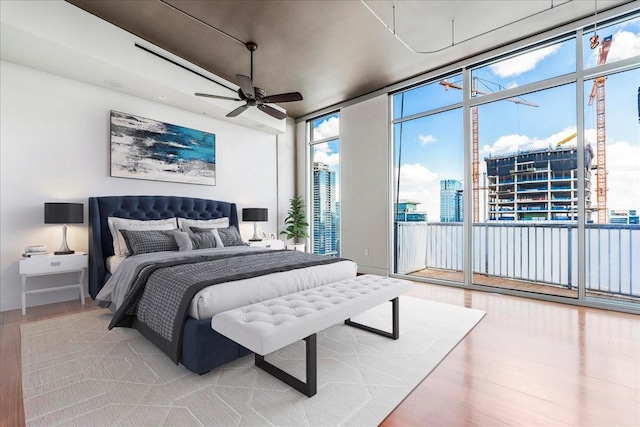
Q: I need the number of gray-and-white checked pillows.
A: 2